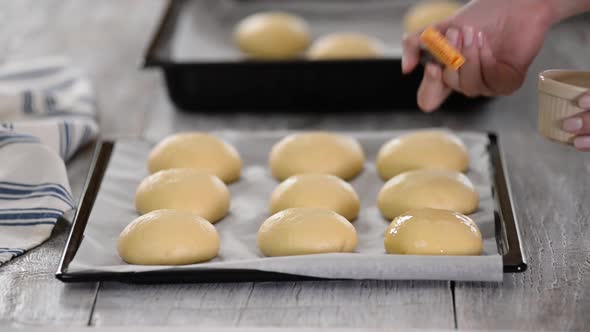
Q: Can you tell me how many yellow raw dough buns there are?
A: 12